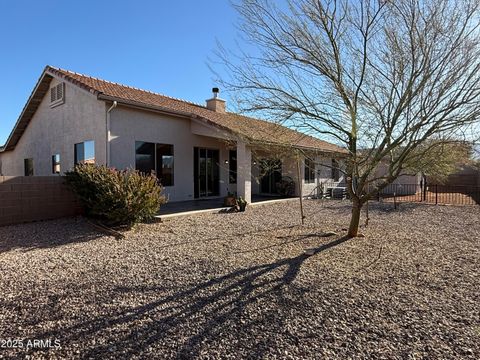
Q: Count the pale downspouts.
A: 1